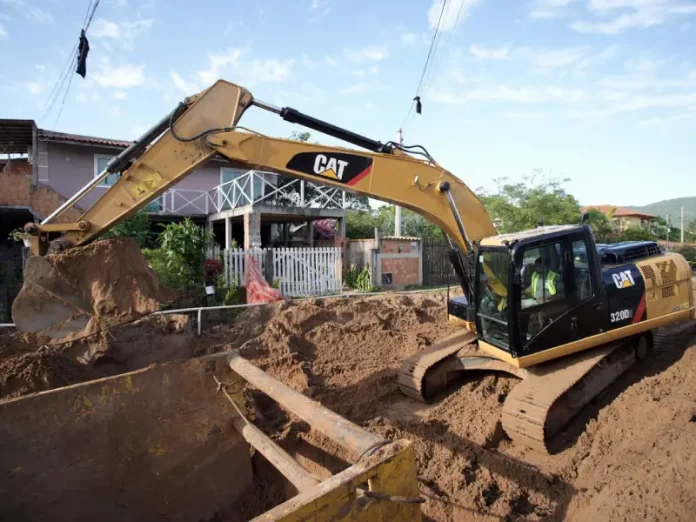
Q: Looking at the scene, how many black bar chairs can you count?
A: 0